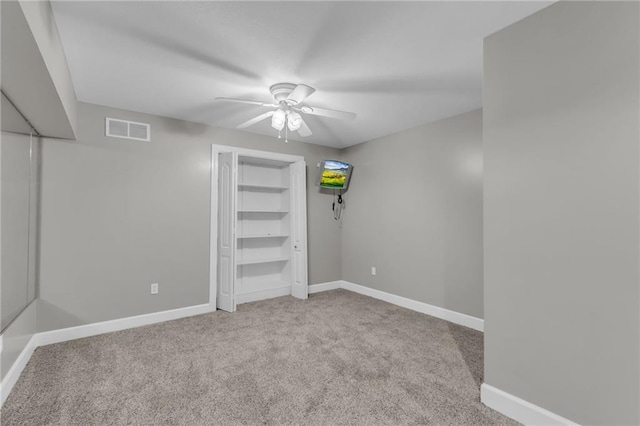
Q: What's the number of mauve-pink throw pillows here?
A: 0